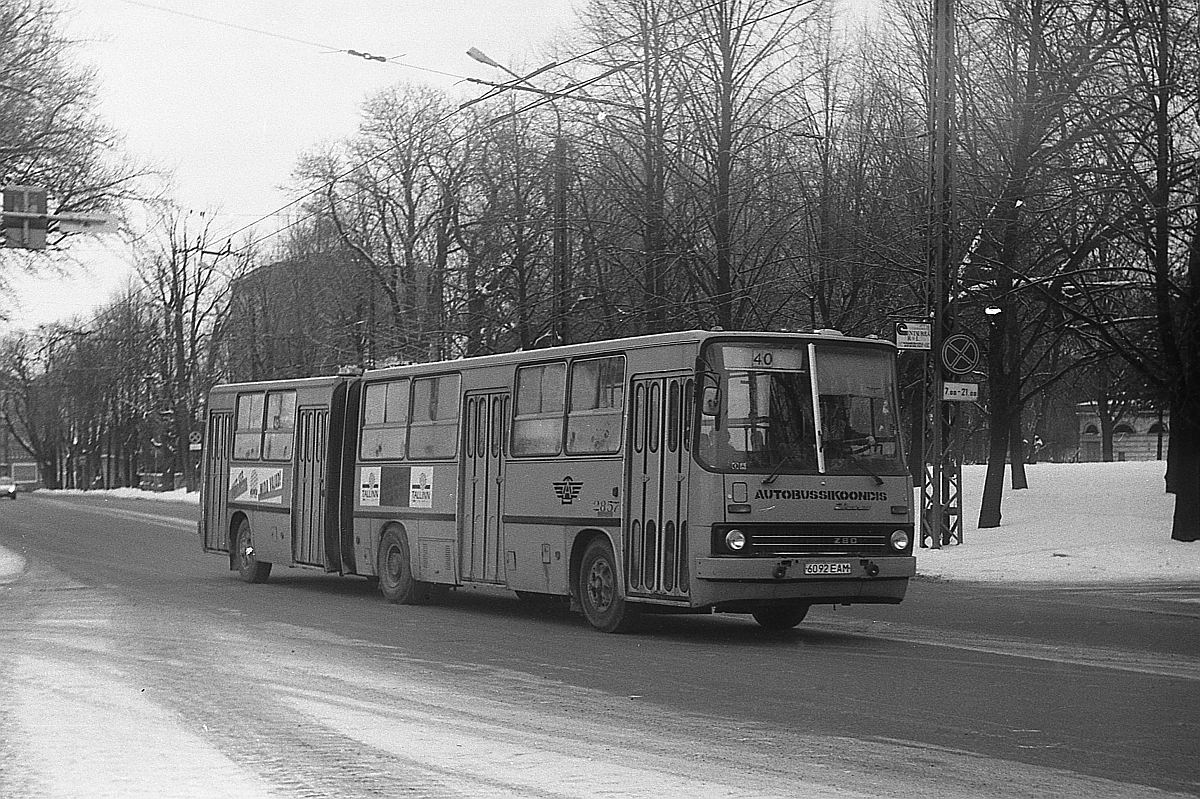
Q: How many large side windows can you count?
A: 6